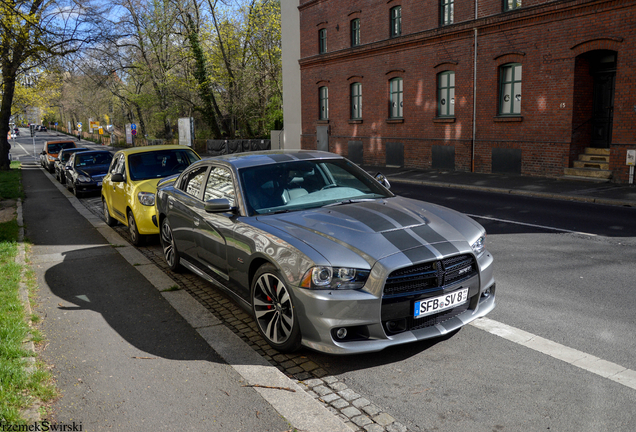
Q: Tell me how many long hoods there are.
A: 1